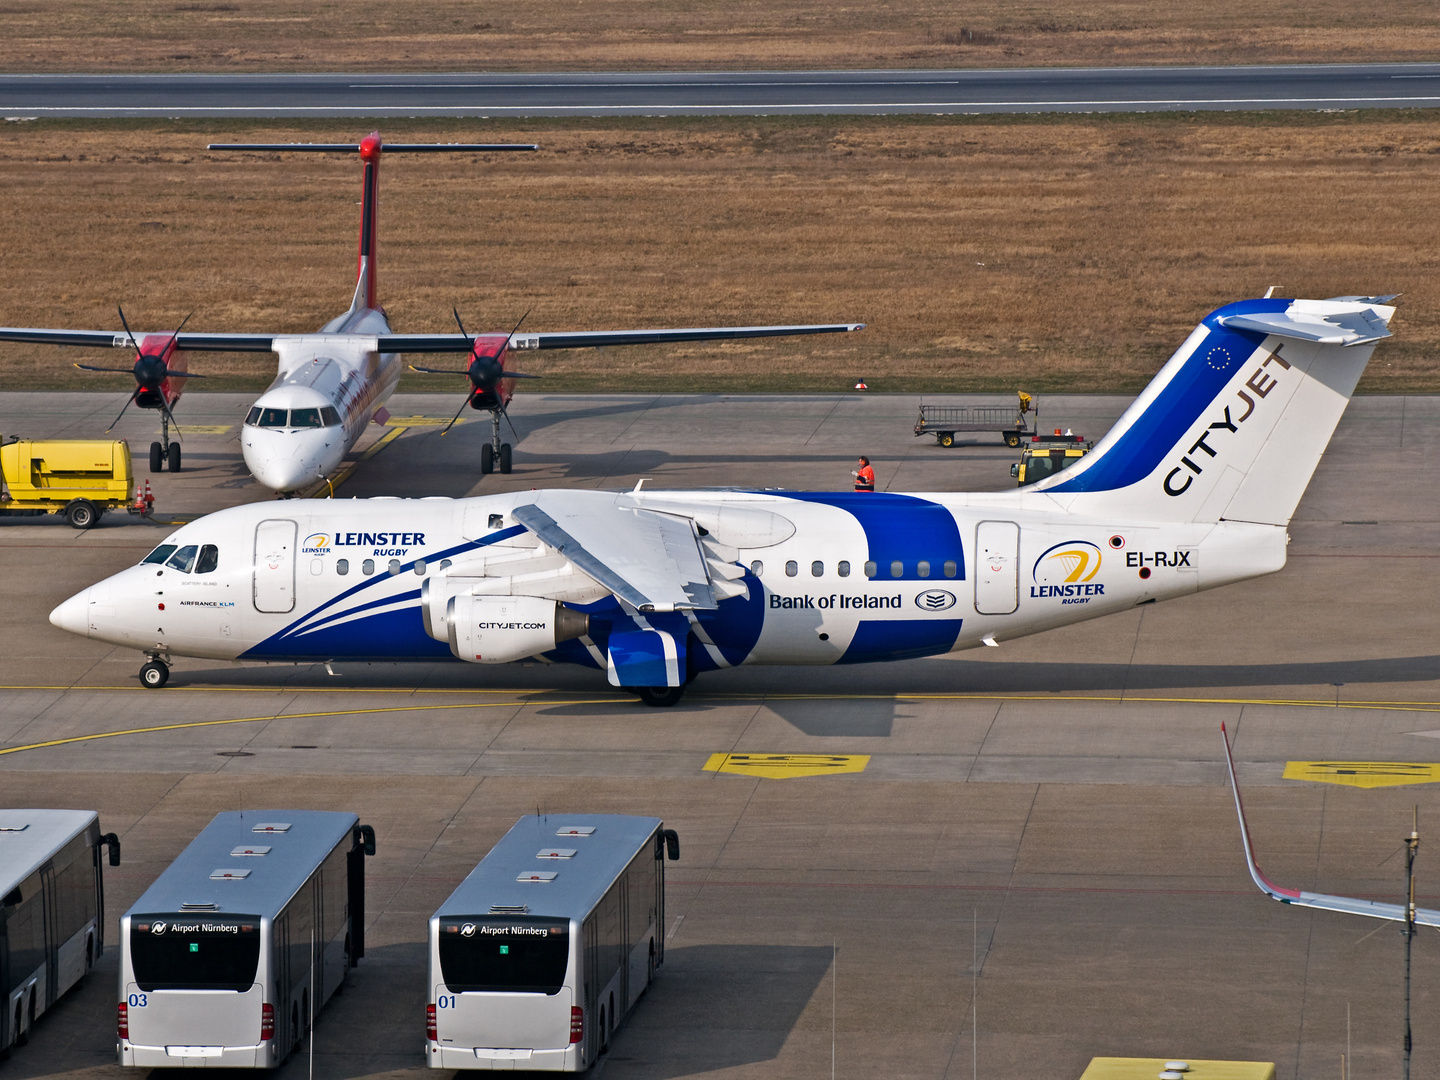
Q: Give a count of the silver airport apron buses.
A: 3